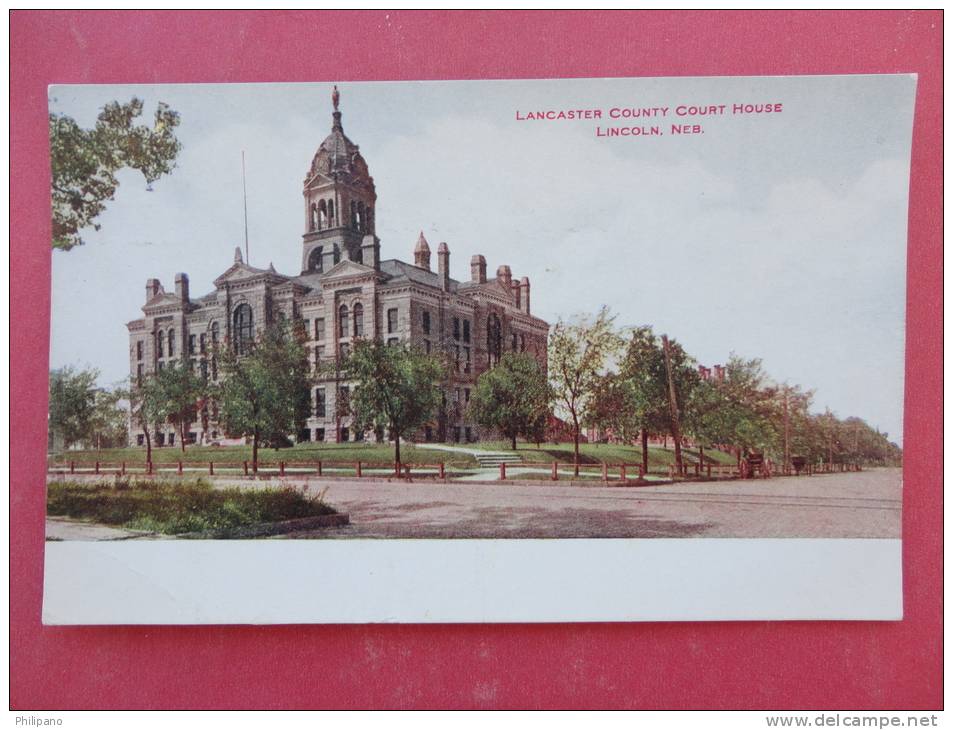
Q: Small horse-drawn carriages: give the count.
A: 2